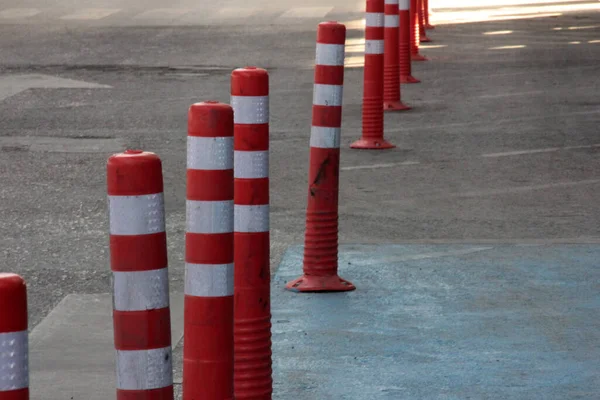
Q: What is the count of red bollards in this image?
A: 11